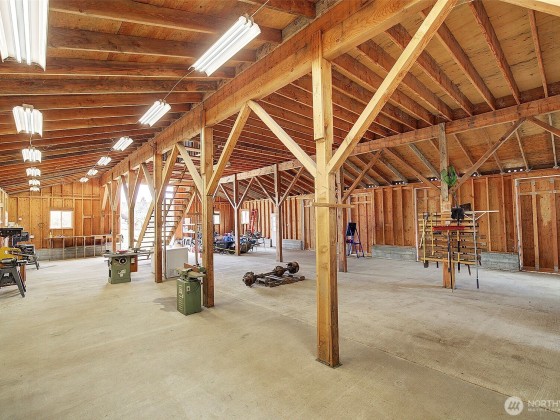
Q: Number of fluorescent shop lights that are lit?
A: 12